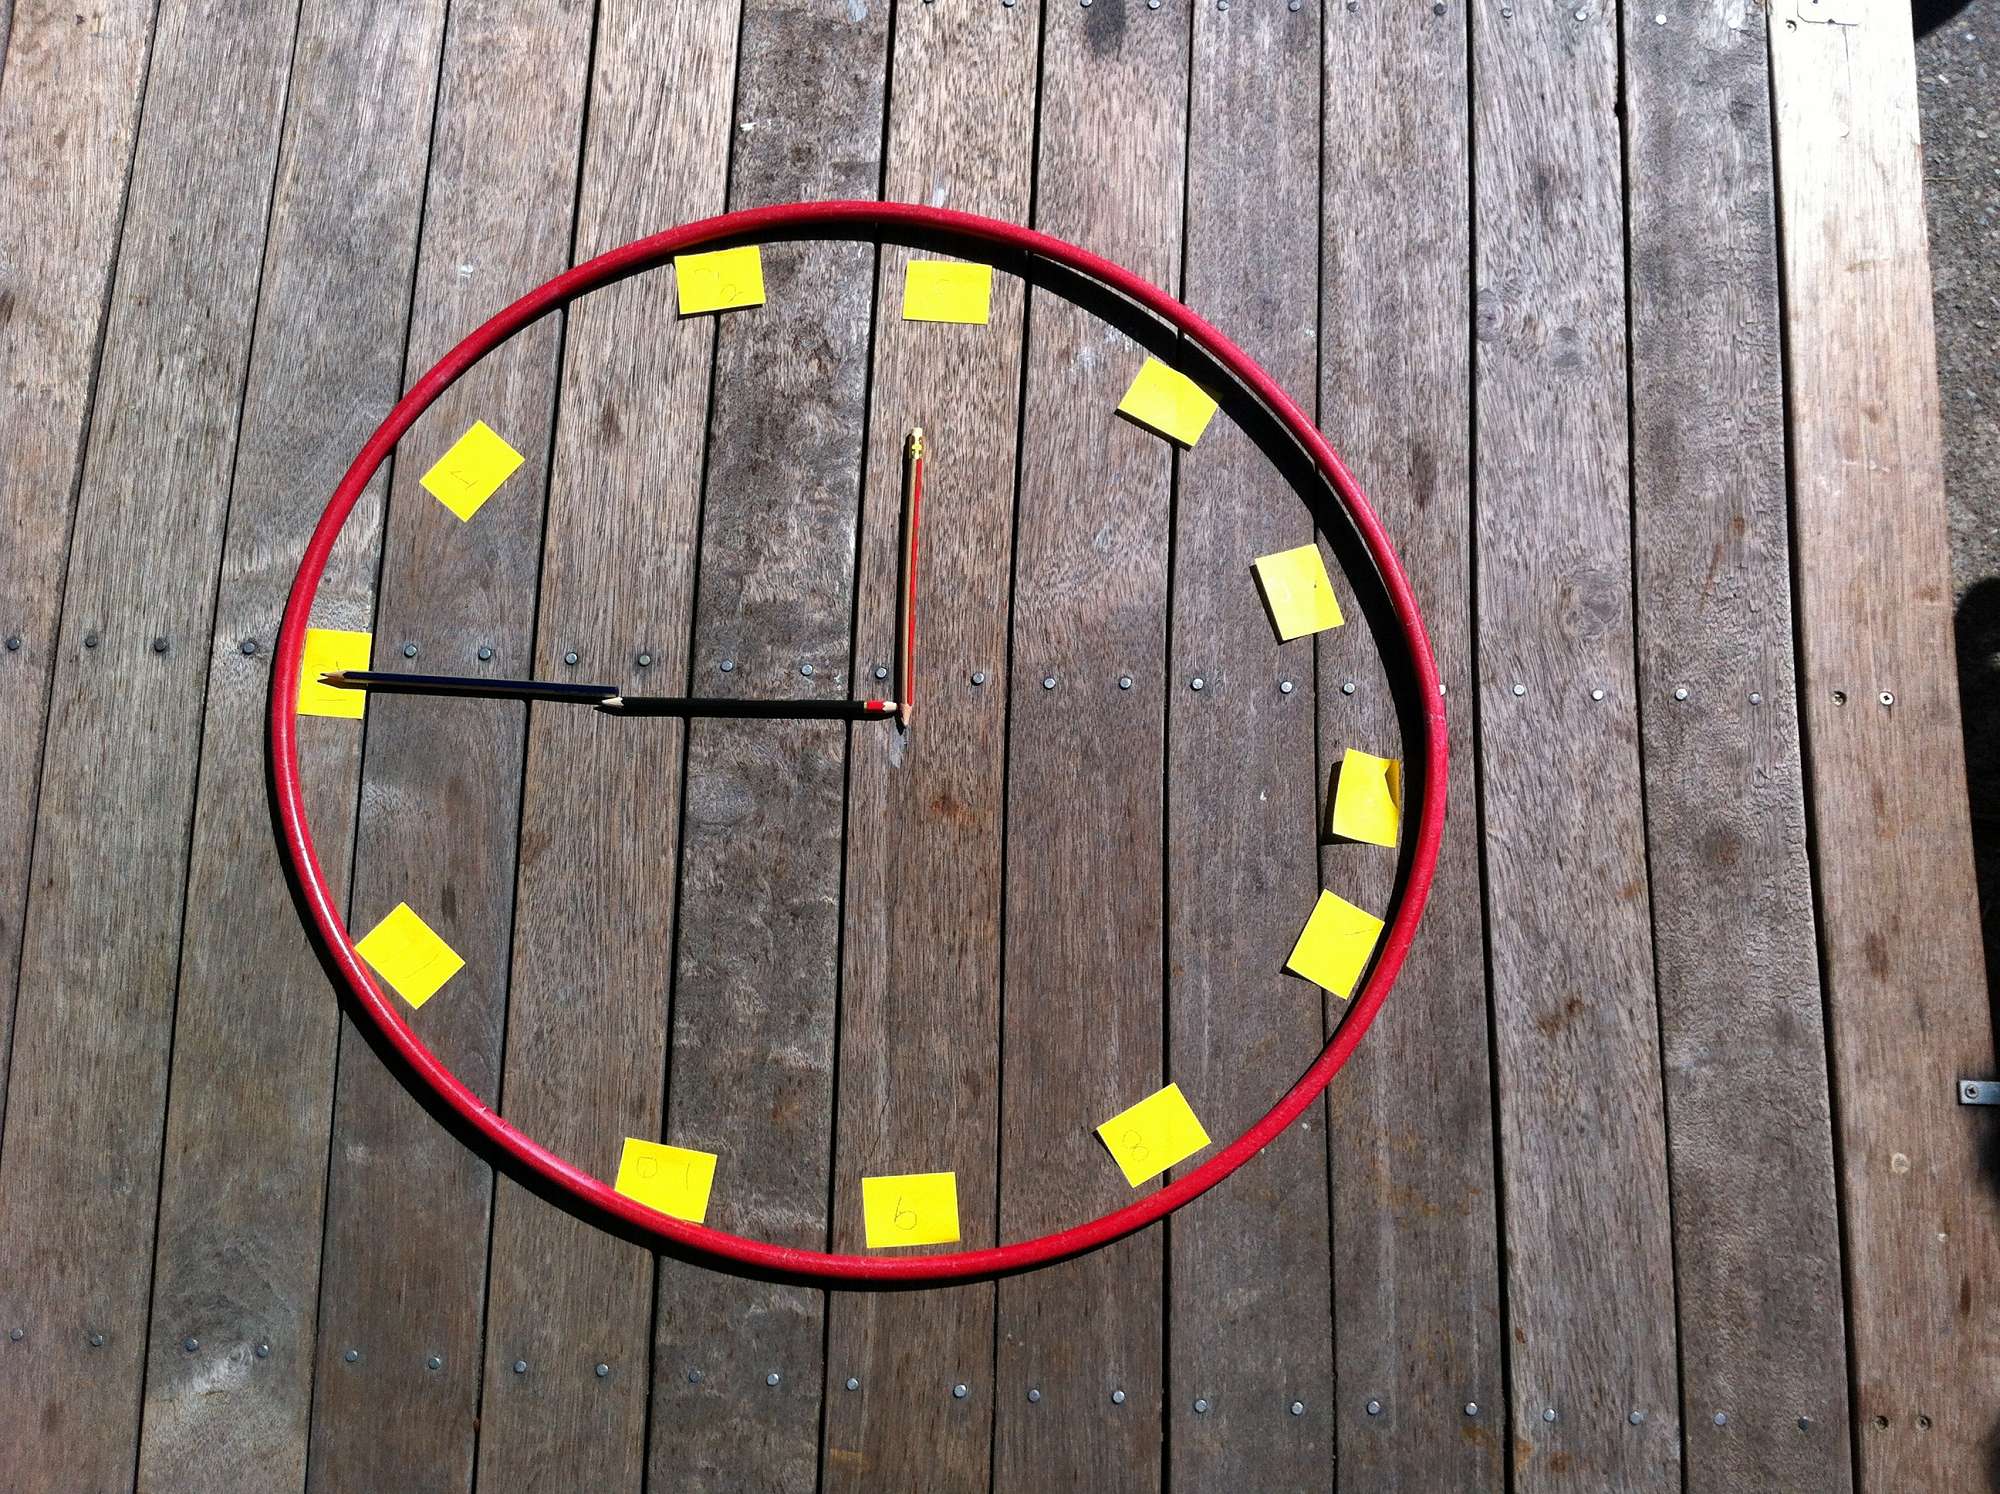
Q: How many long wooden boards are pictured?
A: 13